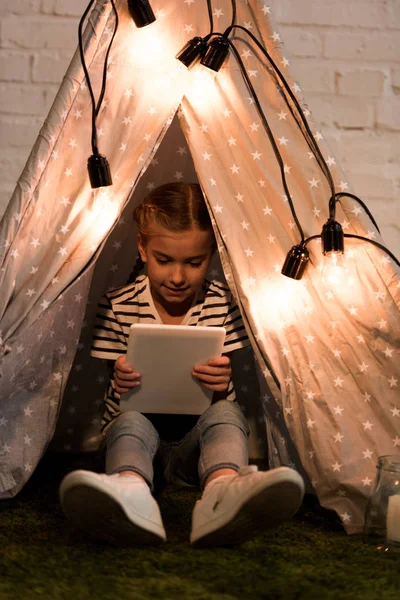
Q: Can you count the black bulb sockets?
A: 6